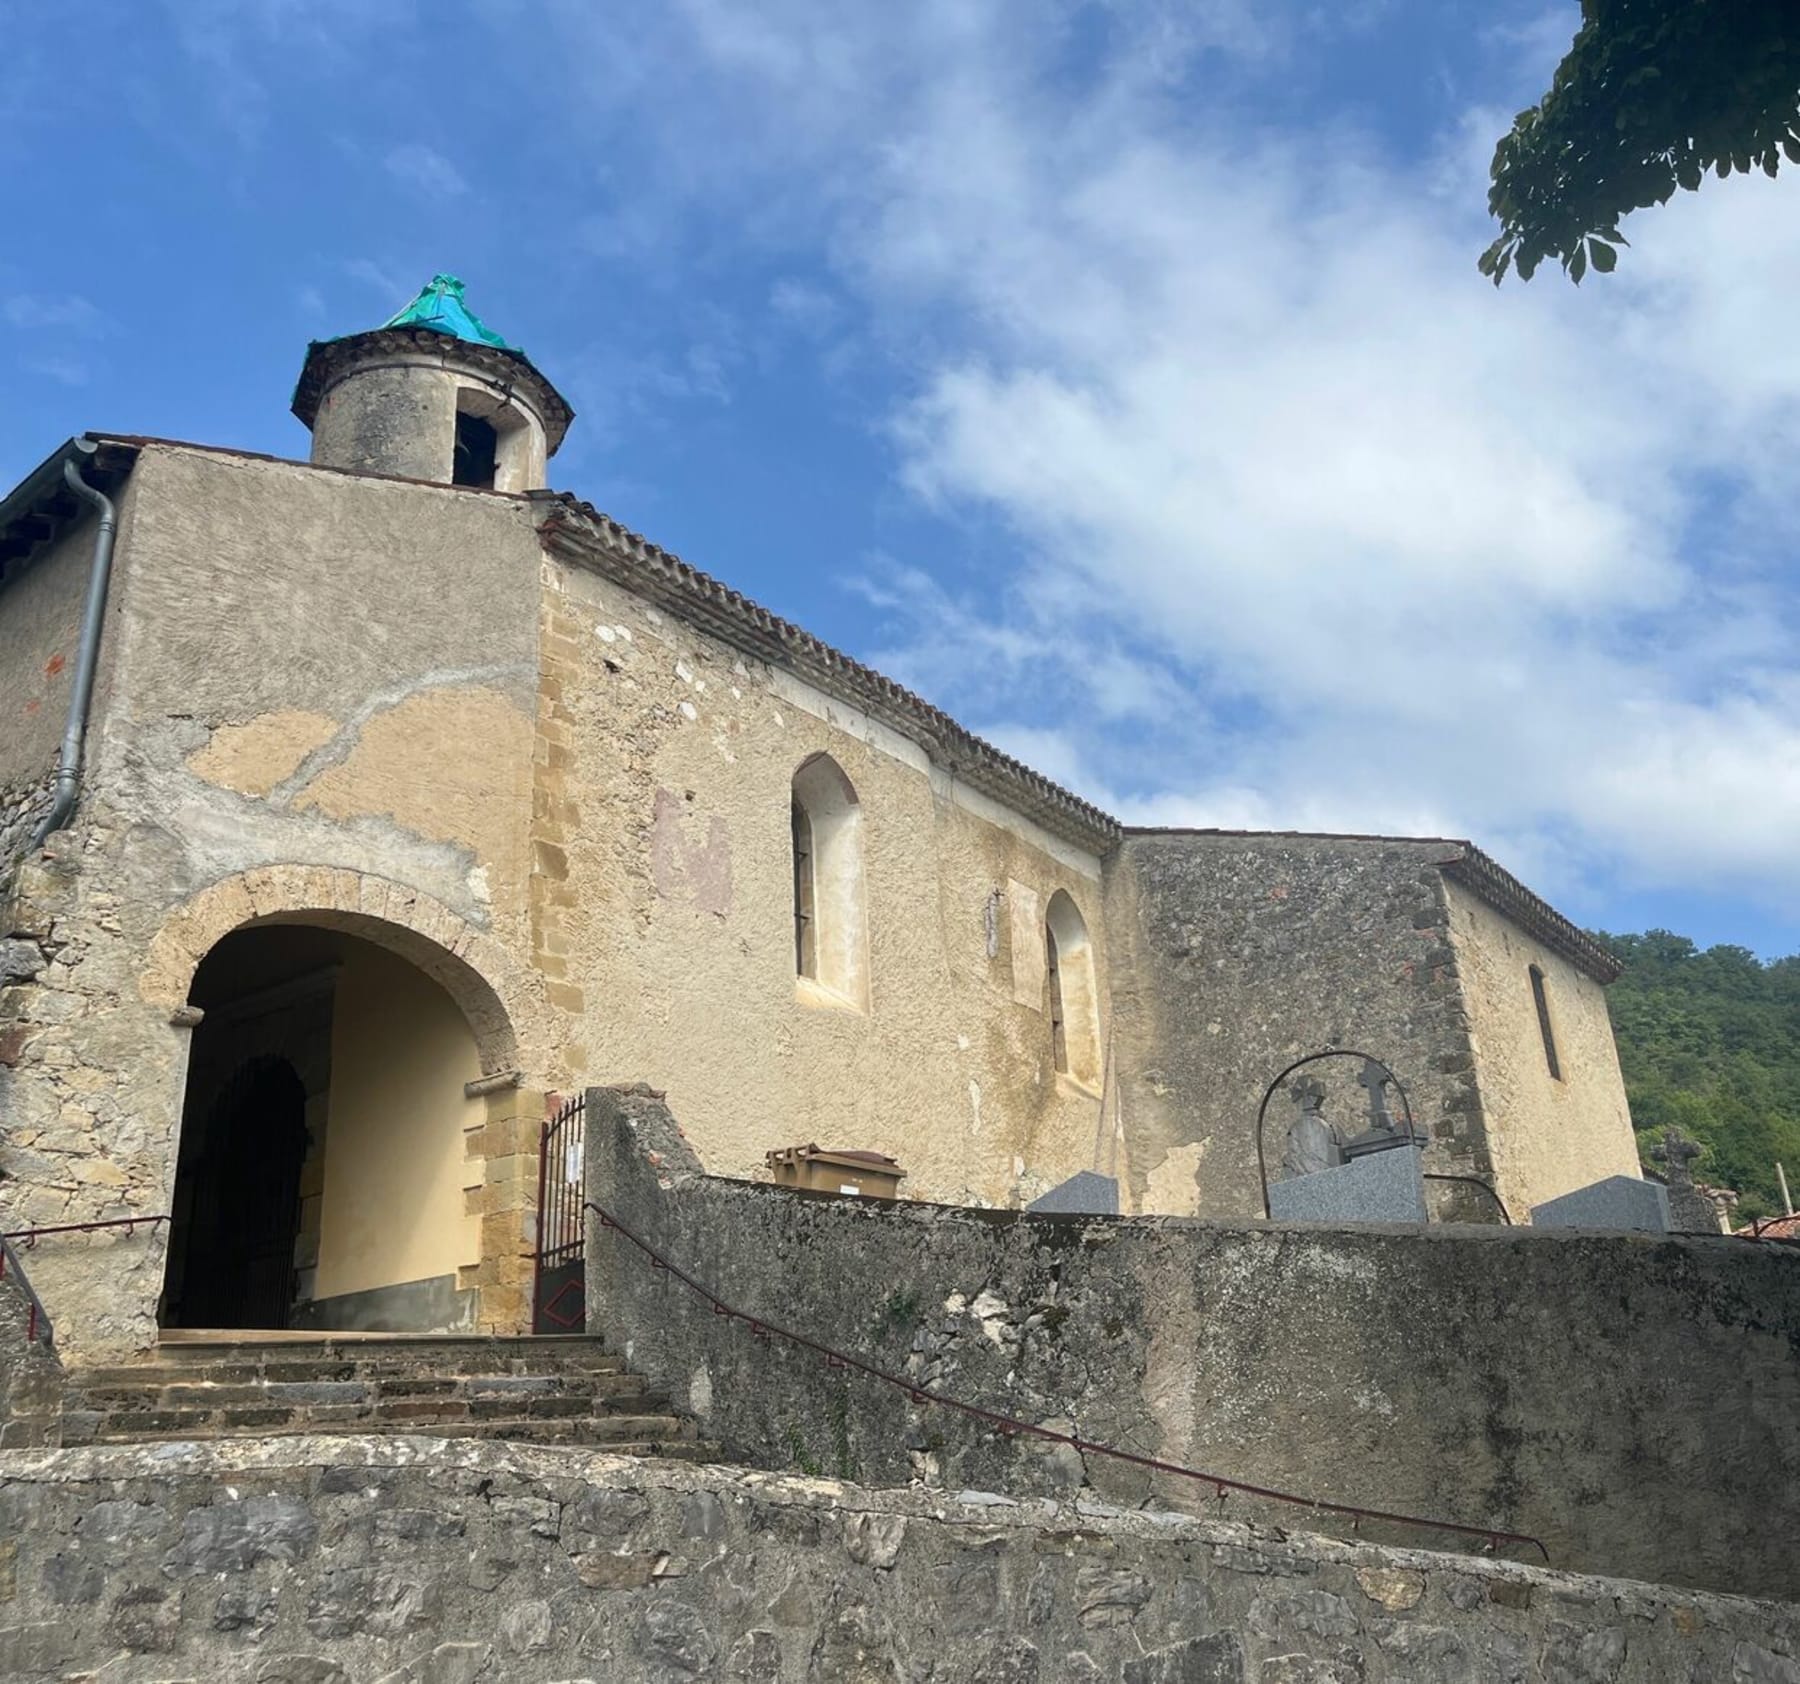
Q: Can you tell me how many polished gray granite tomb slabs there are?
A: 3